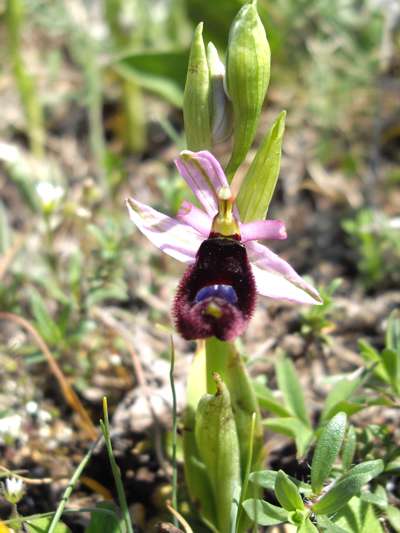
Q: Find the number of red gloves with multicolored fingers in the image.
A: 0